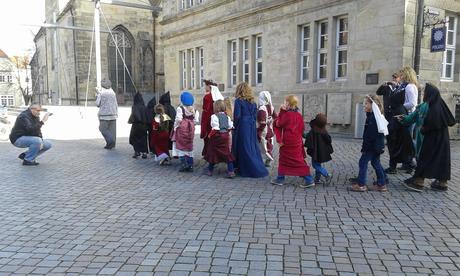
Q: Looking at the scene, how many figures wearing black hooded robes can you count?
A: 4